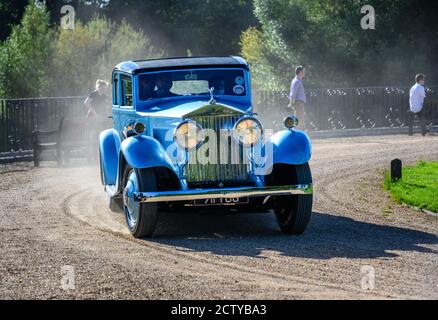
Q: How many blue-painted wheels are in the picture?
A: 1